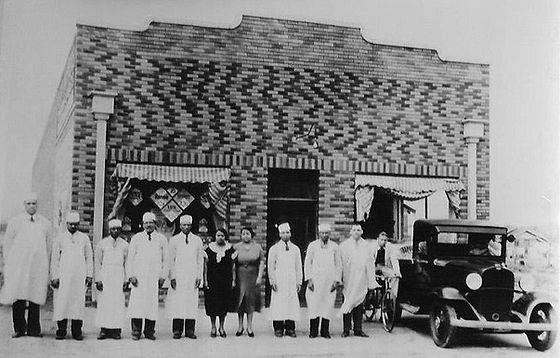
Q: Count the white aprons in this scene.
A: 8